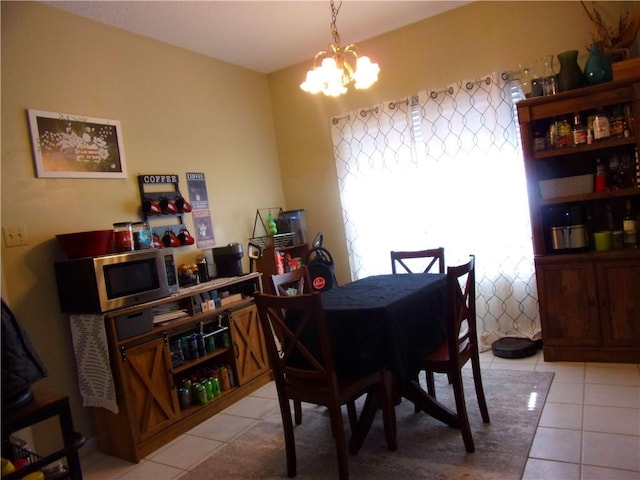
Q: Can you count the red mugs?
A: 6